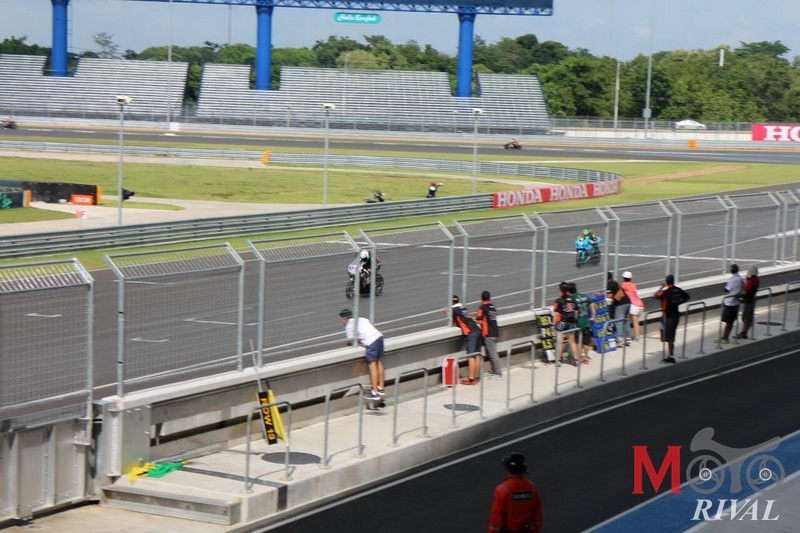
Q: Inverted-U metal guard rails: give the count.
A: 12